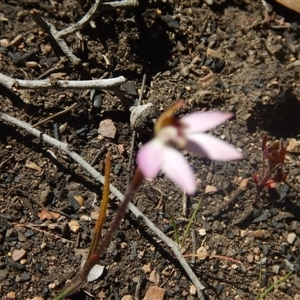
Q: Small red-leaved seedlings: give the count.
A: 1